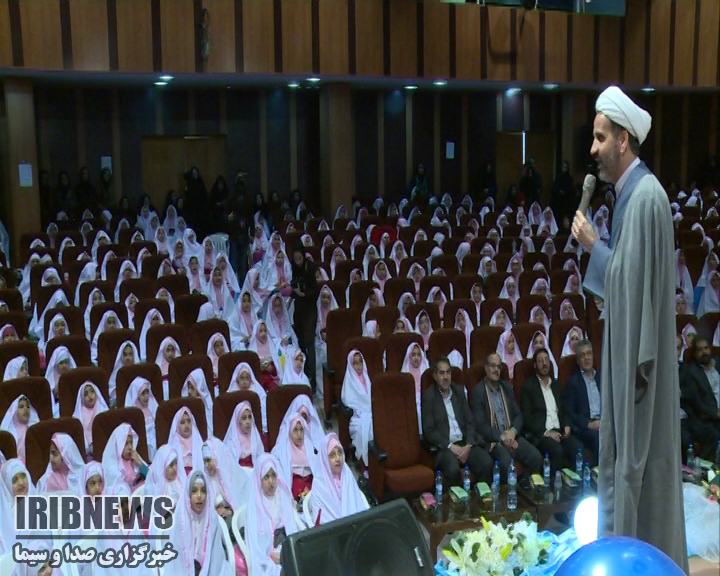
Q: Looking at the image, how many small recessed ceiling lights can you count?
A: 9